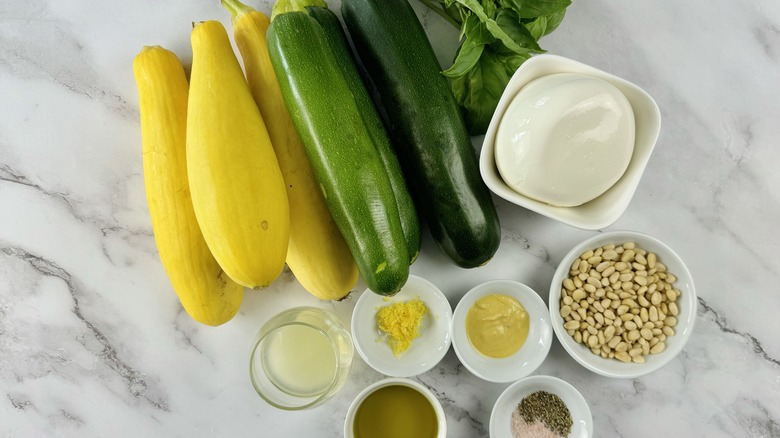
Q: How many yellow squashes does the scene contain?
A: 3